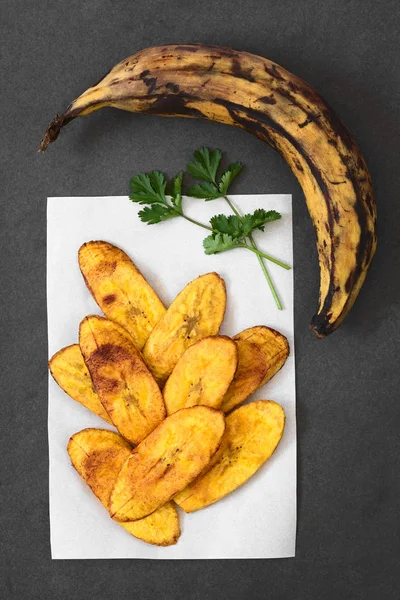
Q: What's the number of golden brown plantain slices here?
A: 9